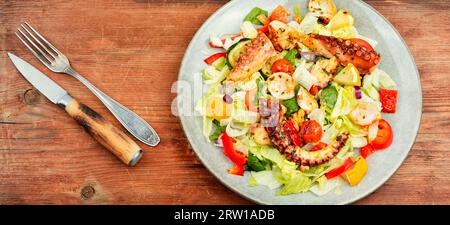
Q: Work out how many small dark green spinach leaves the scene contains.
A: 6